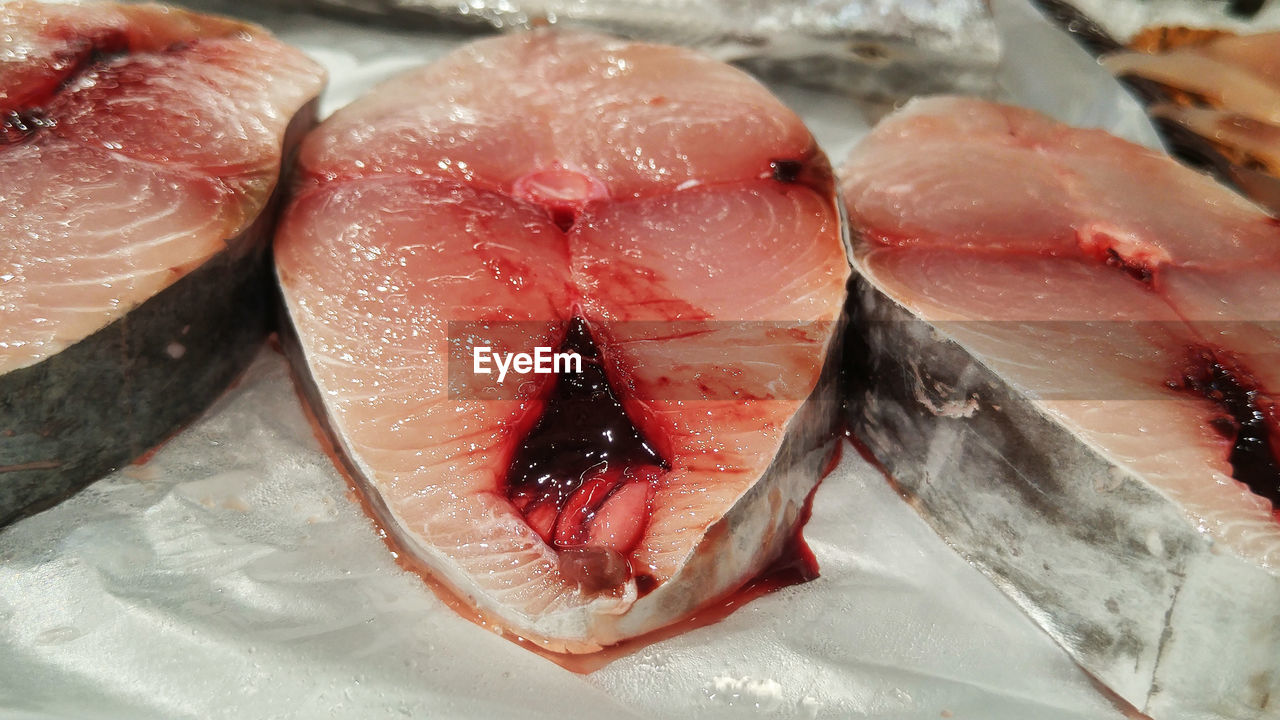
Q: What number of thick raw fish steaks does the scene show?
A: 3